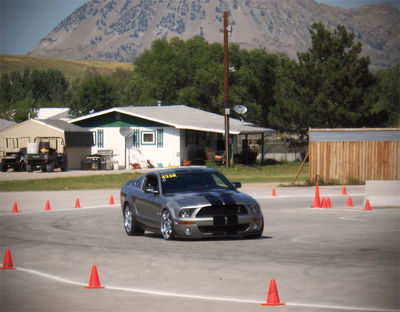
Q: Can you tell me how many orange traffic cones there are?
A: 14